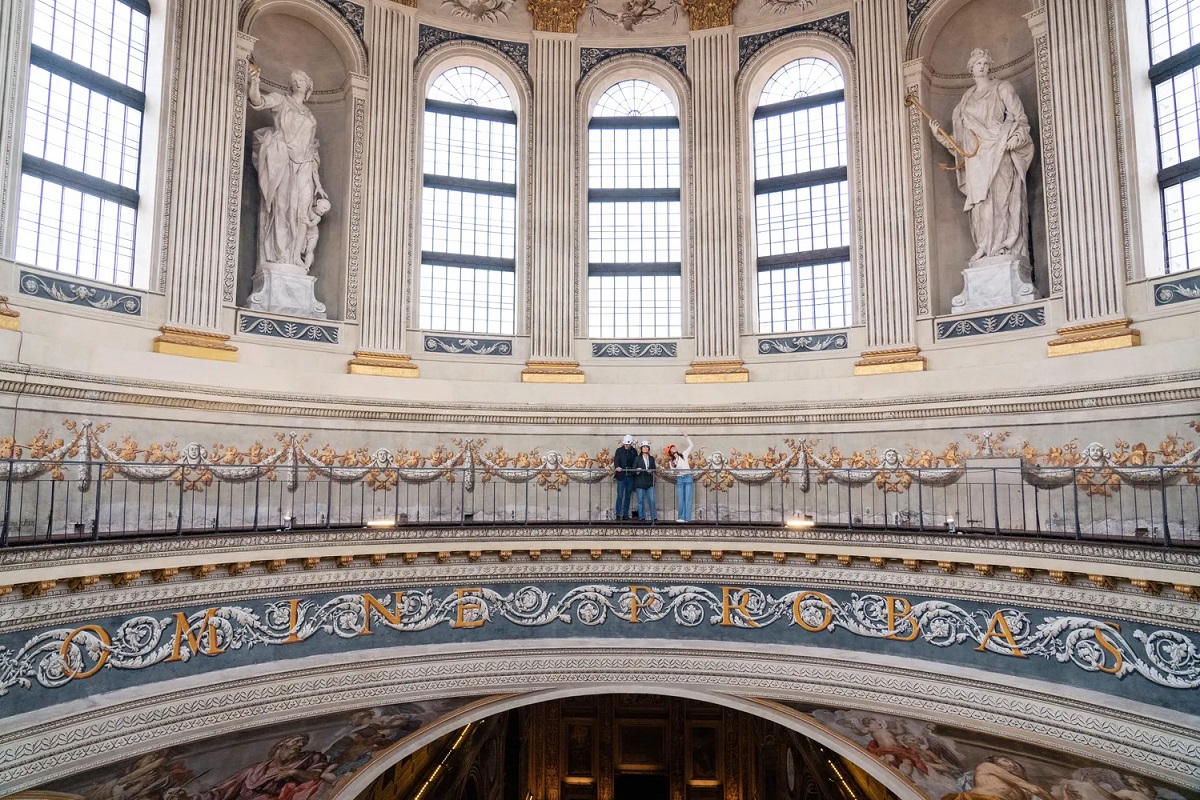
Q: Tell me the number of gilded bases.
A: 7